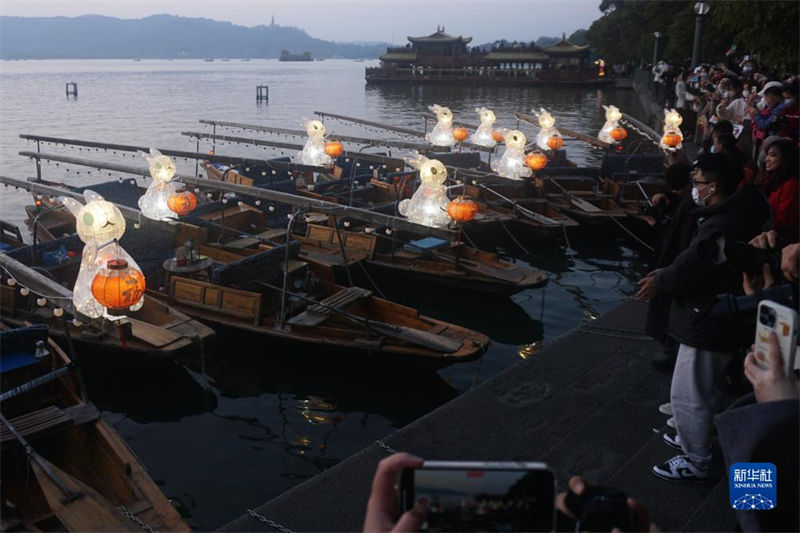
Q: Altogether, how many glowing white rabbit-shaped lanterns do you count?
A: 10